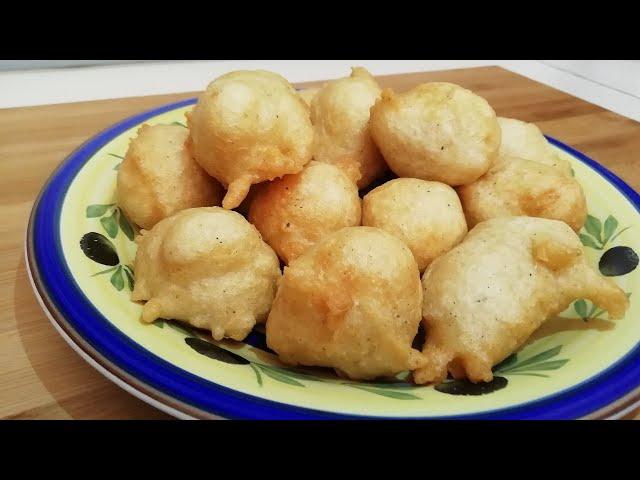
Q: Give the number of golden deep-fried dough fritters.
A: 11